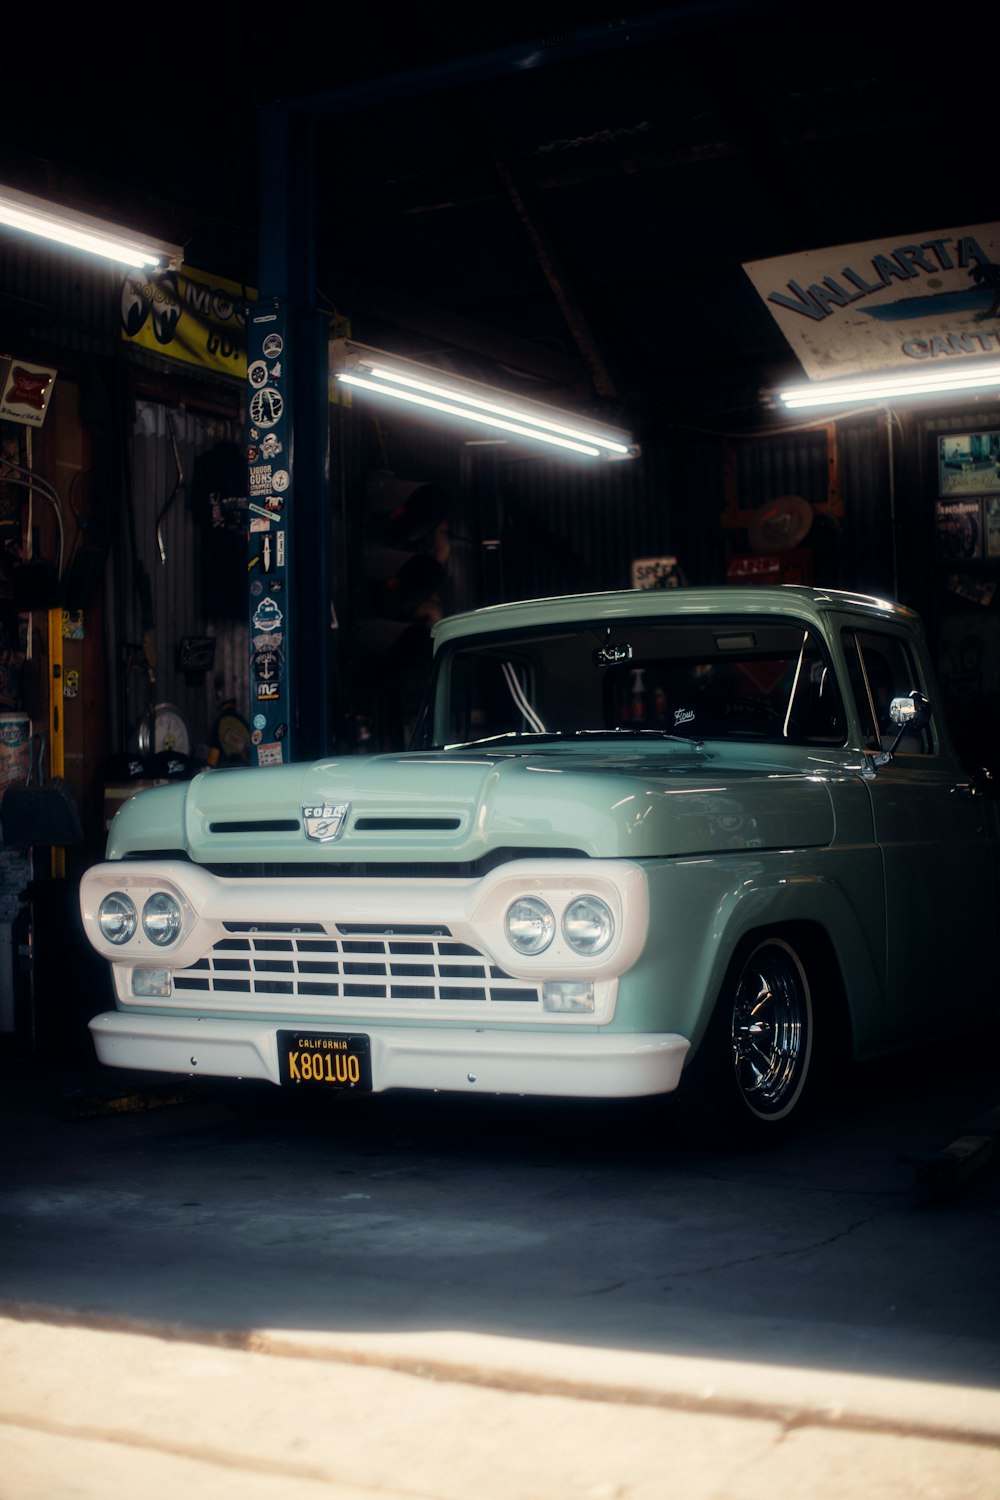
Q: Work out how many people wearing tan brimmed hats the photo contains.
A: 0